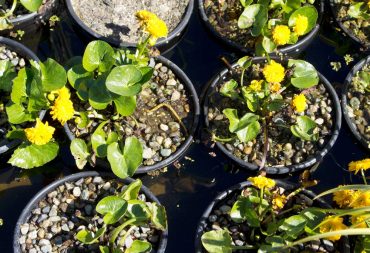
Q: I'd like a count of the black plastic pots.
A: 10